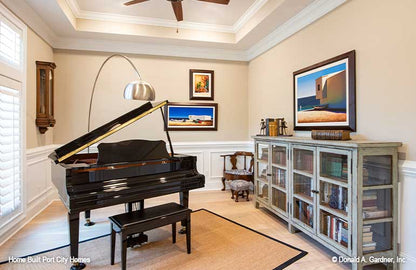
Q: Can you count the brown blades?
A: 3